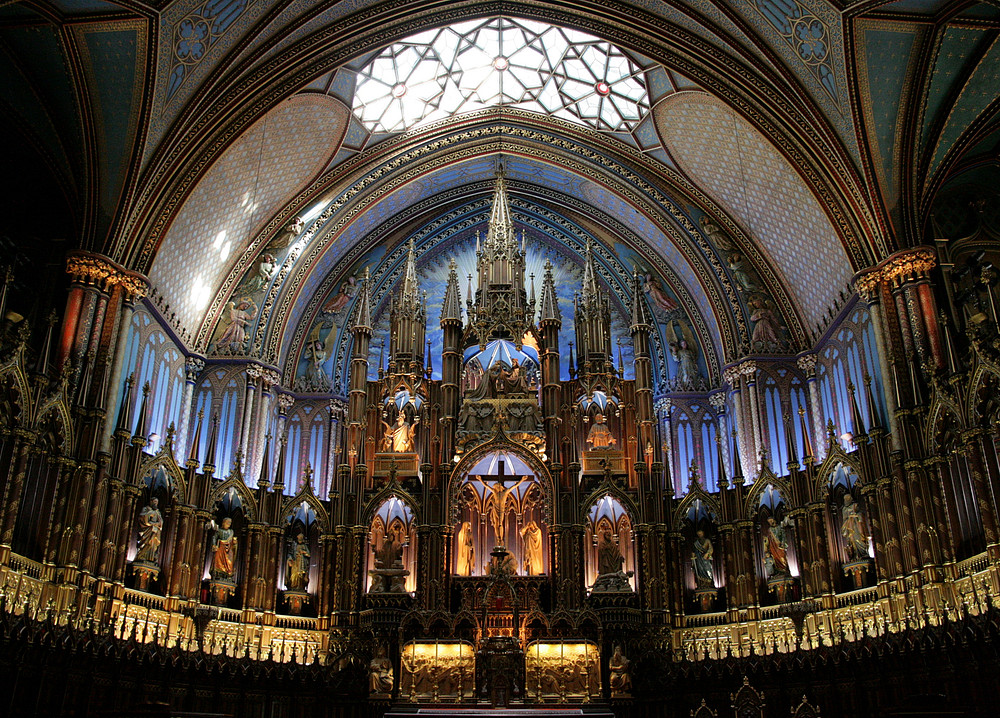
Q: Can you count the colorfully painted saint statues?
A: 6